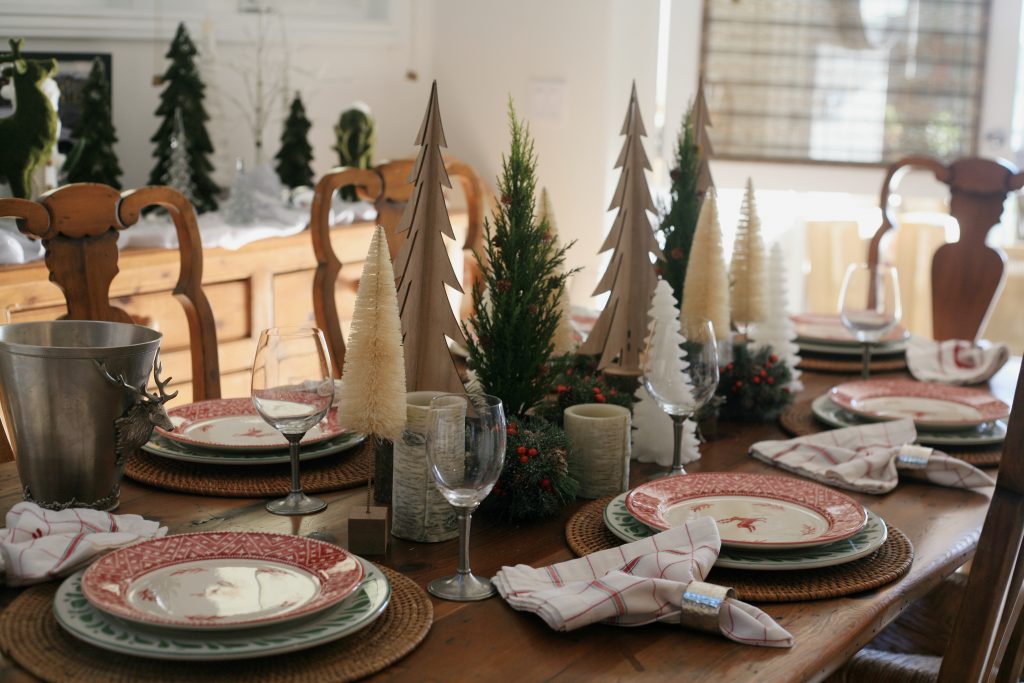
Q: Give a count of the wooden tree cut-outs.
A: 3